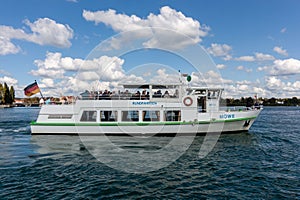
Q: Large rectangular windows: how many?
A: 5